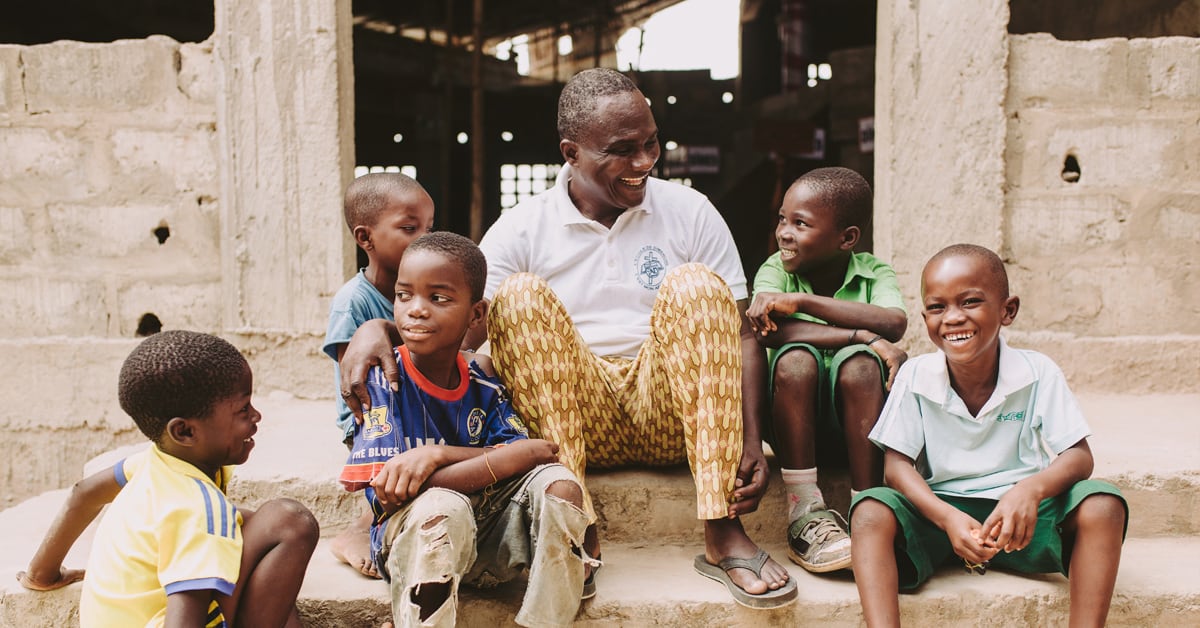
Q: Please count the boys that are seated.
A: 5